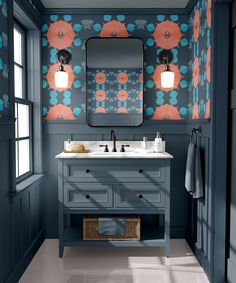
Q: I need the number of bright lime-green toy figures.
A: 0